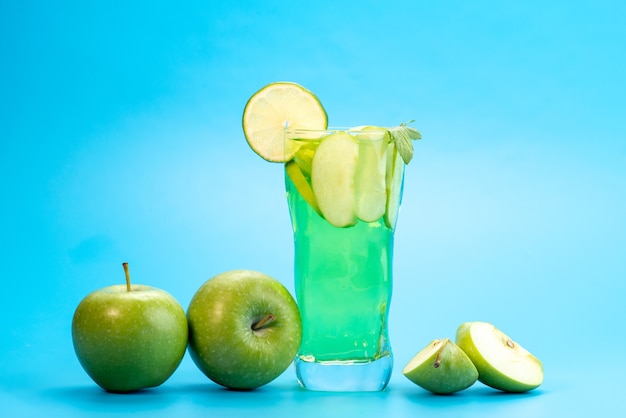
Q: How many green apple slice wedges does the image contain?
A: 2